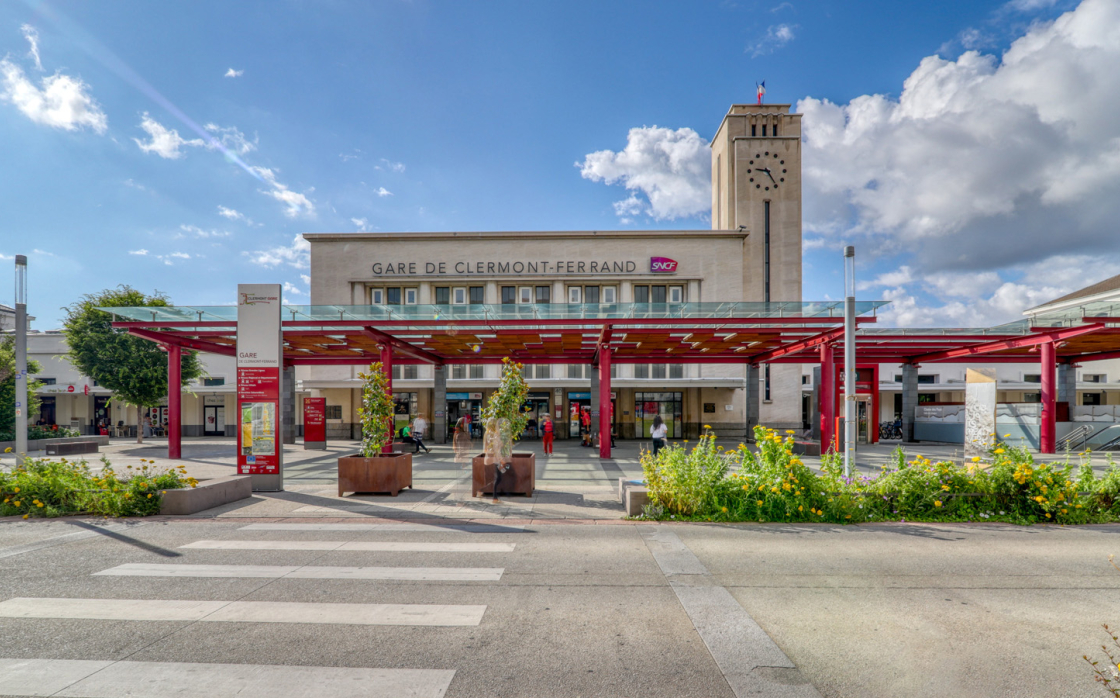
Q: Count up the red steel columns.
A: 5